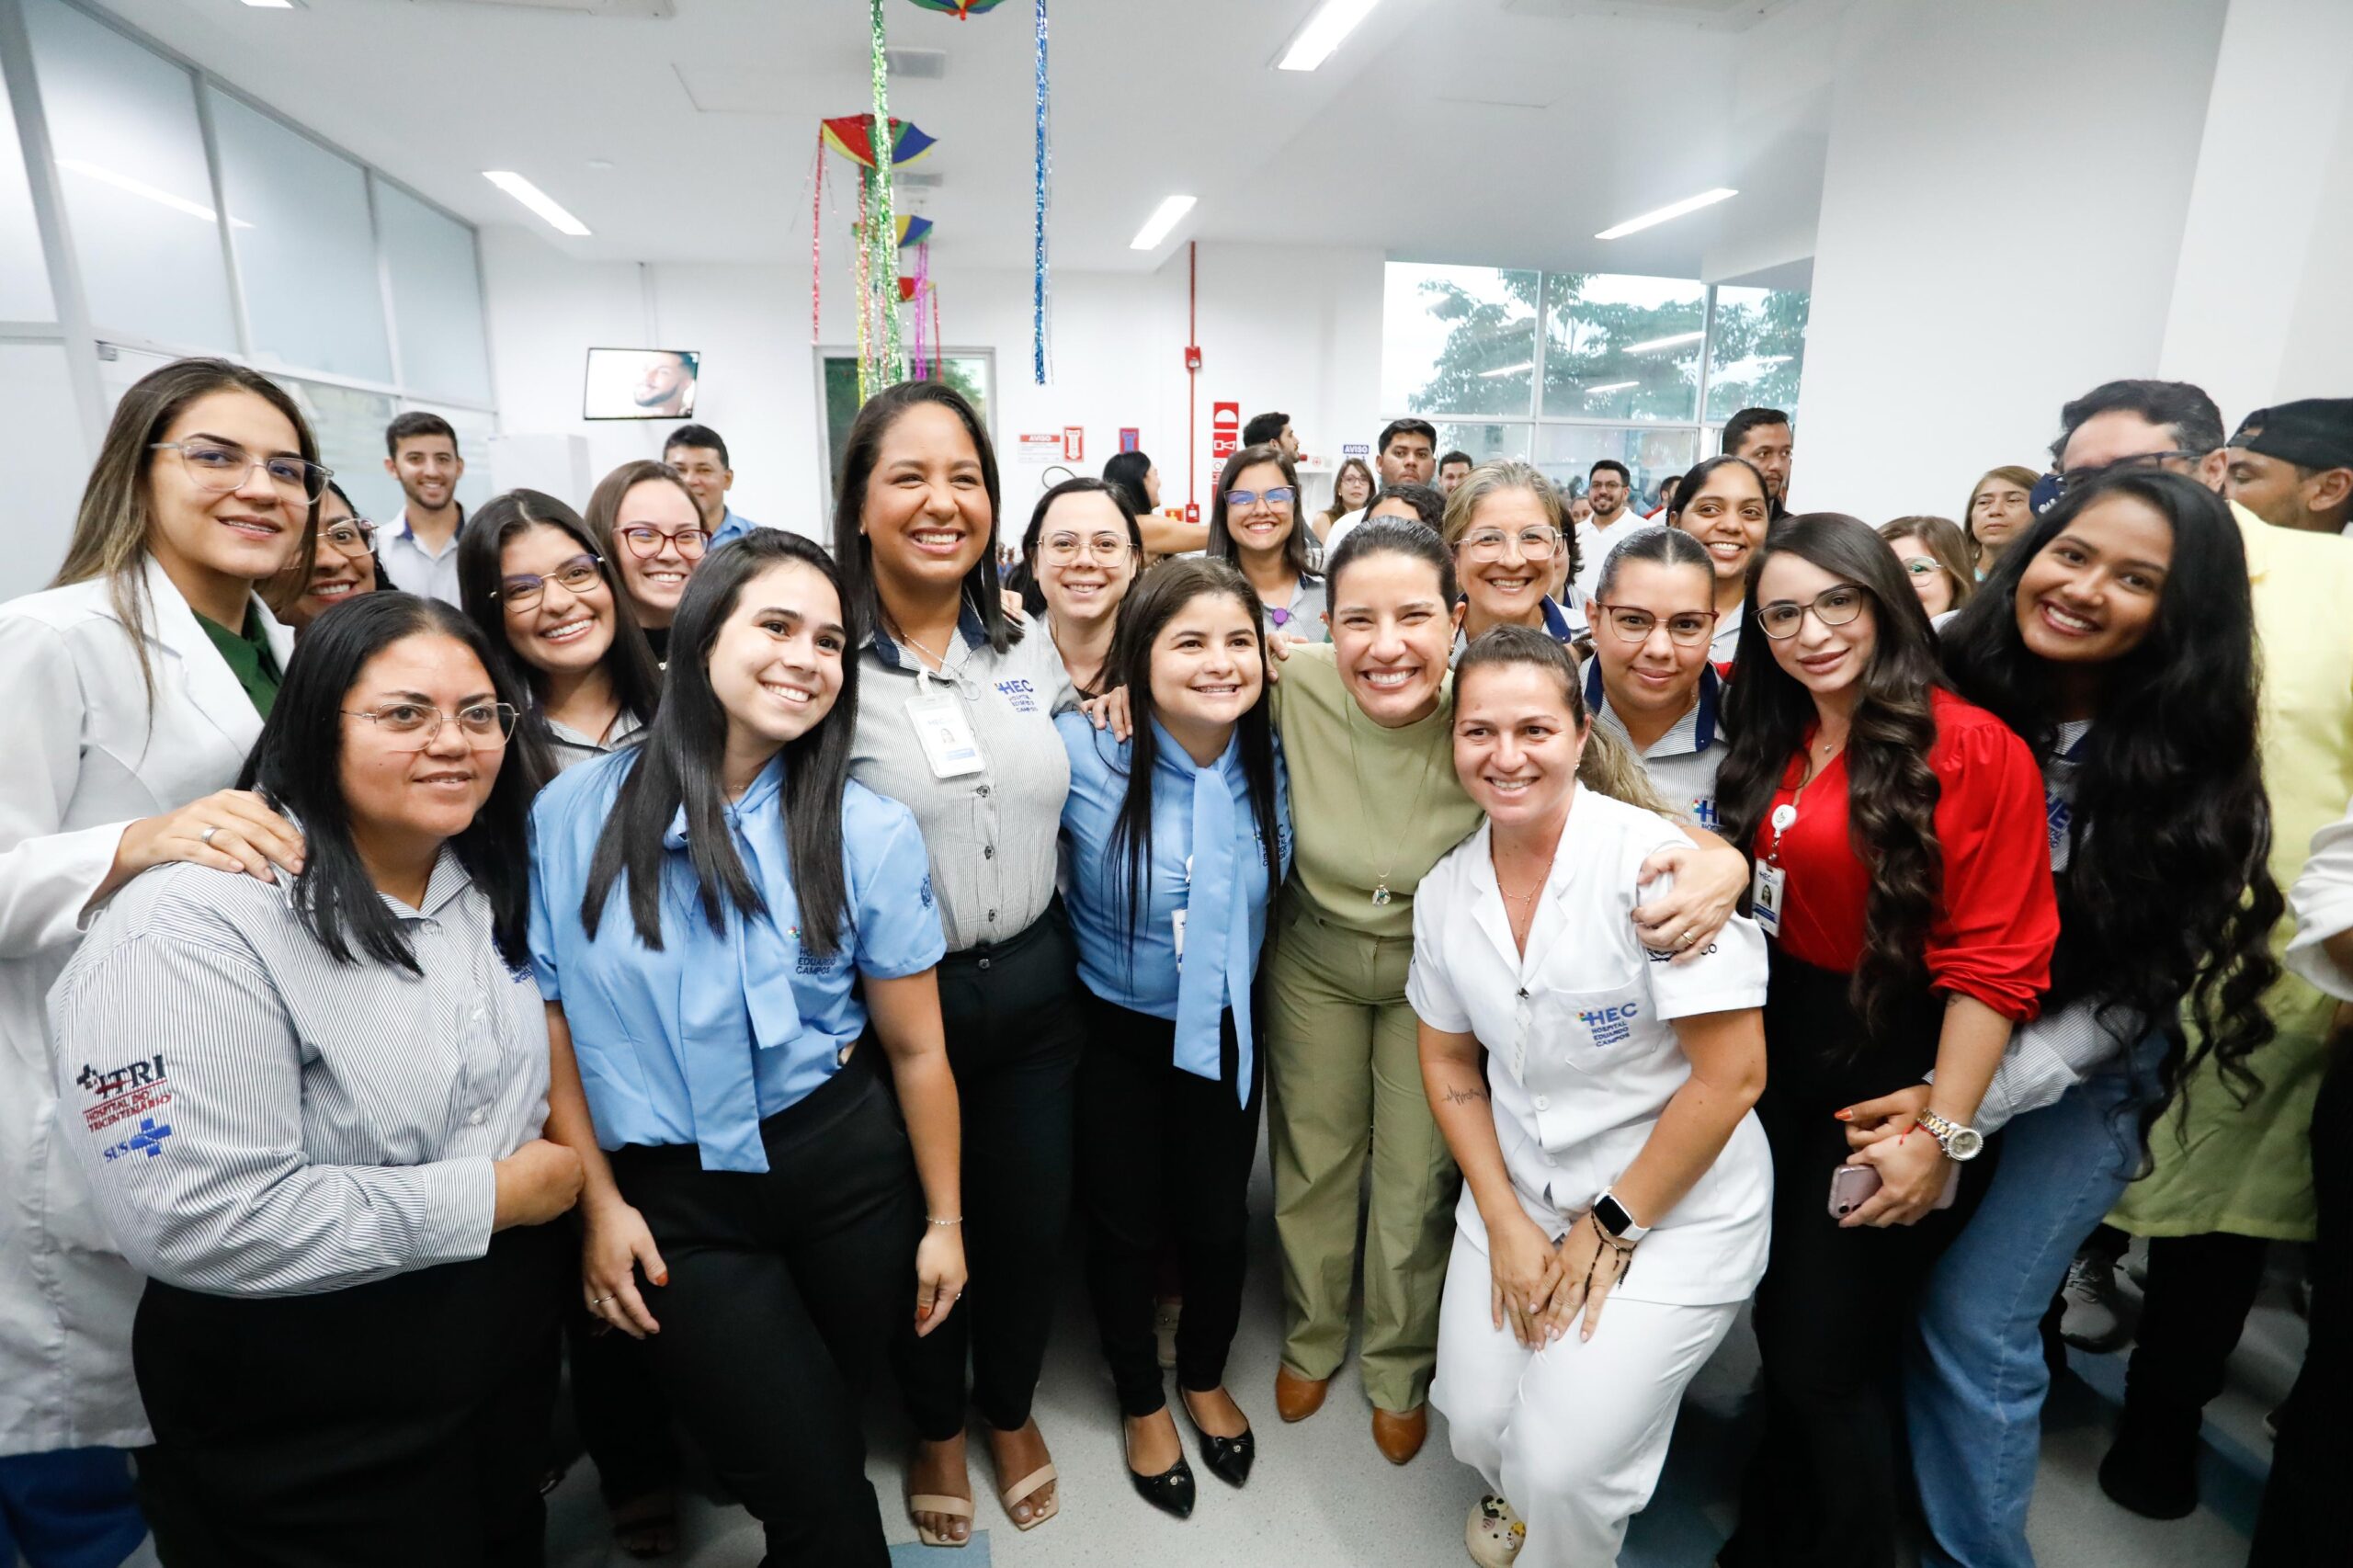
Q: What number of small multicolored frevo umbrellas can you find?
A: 4